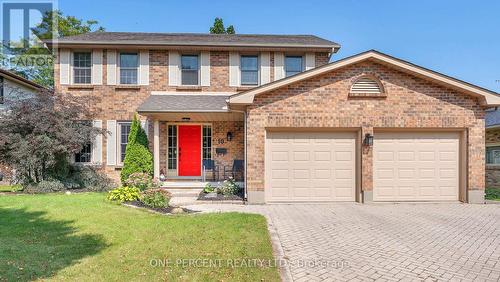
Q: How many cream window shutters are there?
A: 13